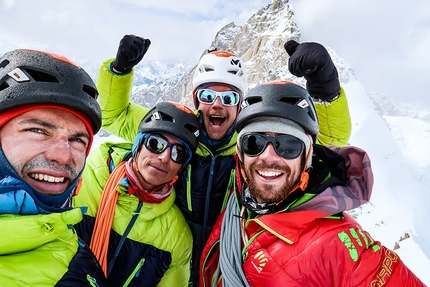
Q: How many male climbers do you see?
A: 4